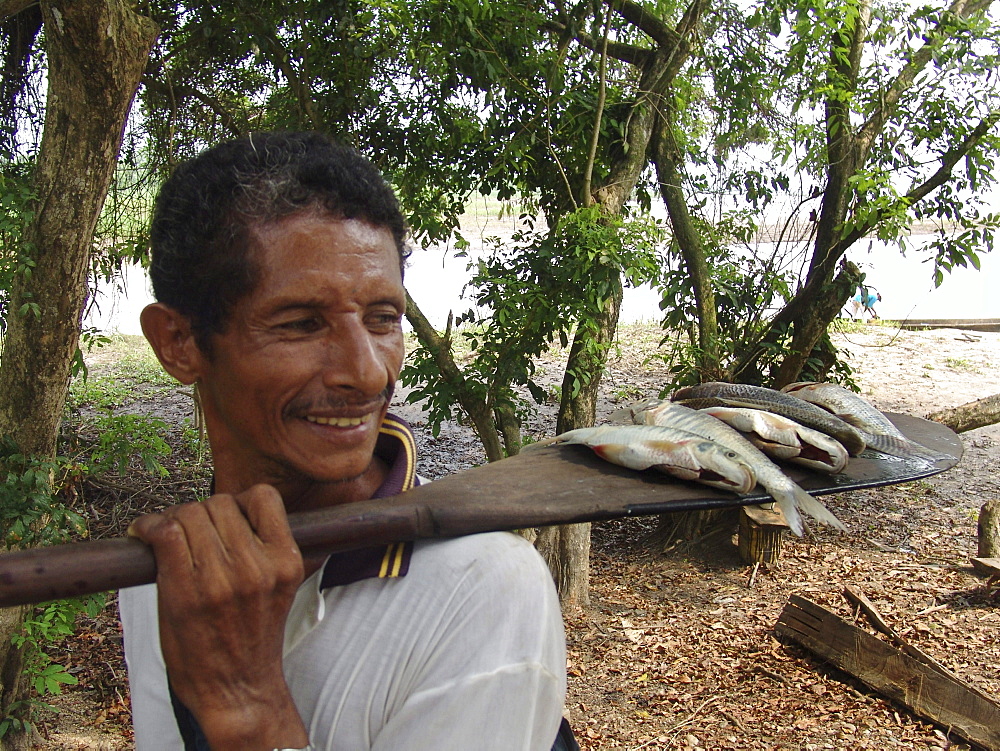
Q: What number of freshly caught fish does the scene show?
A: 5